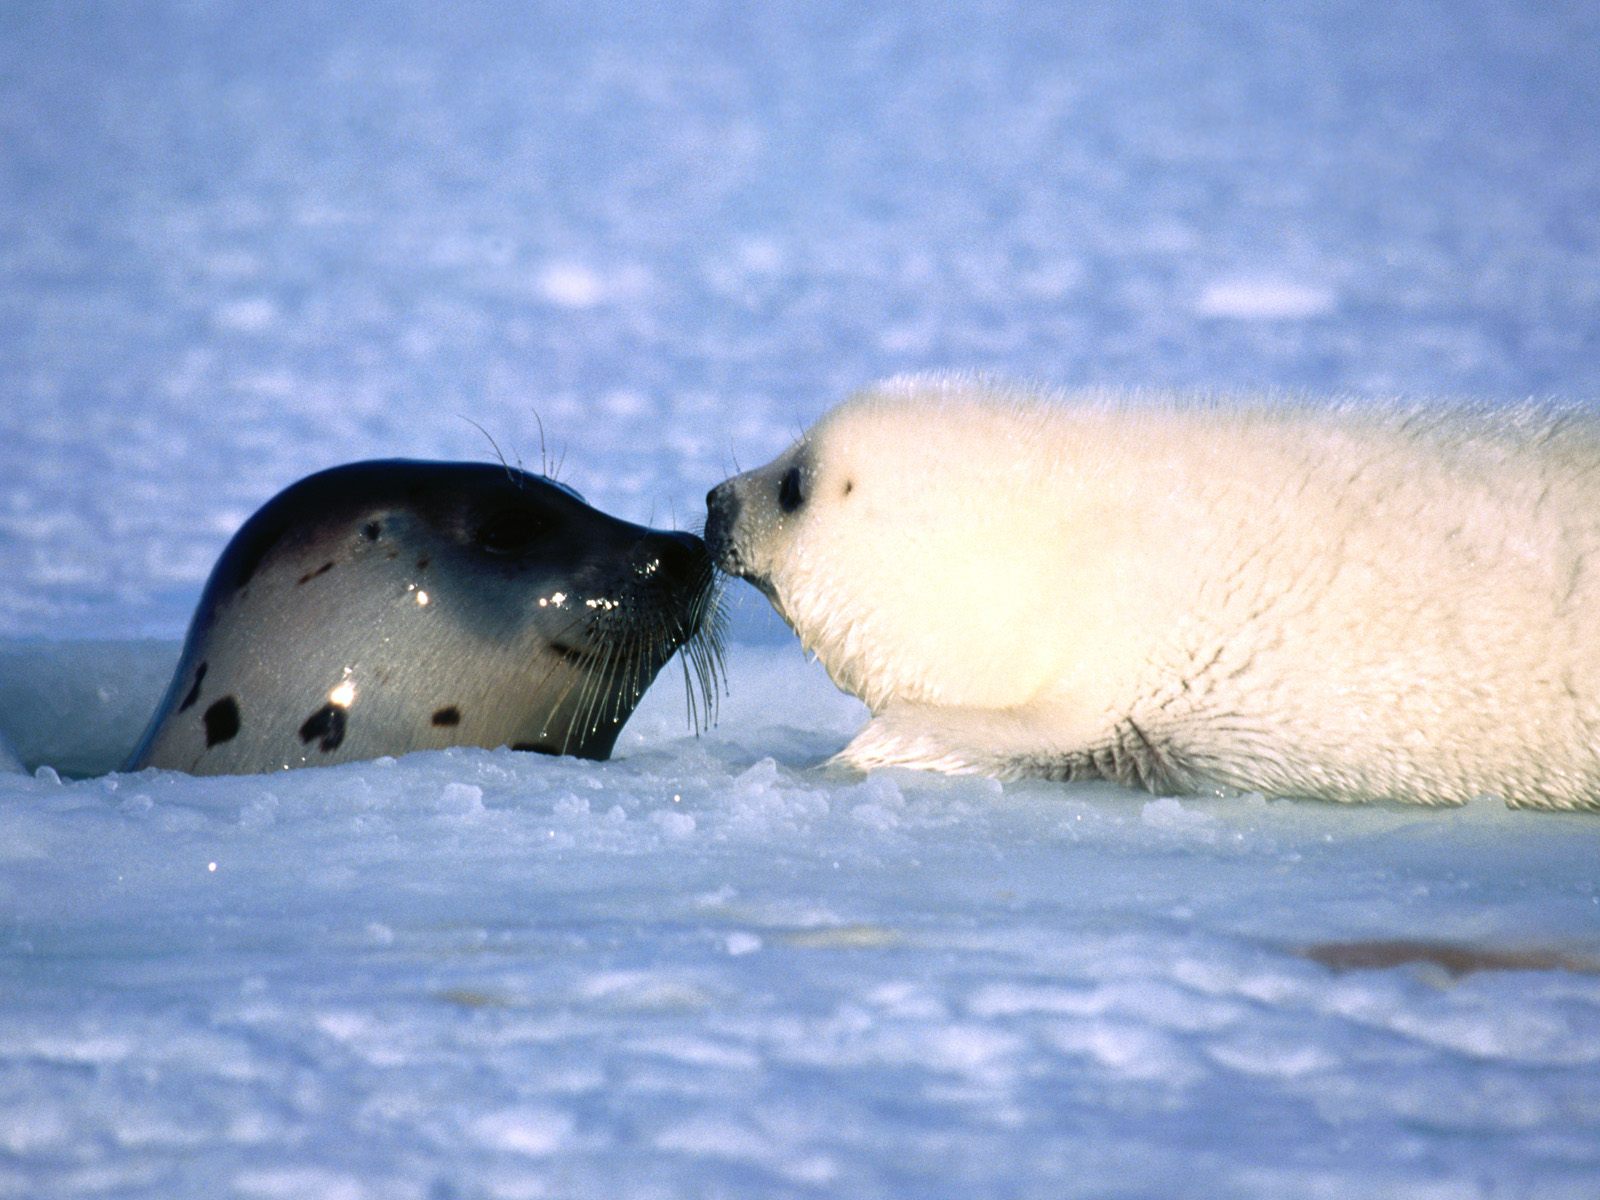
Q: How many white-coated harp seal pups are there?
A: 1